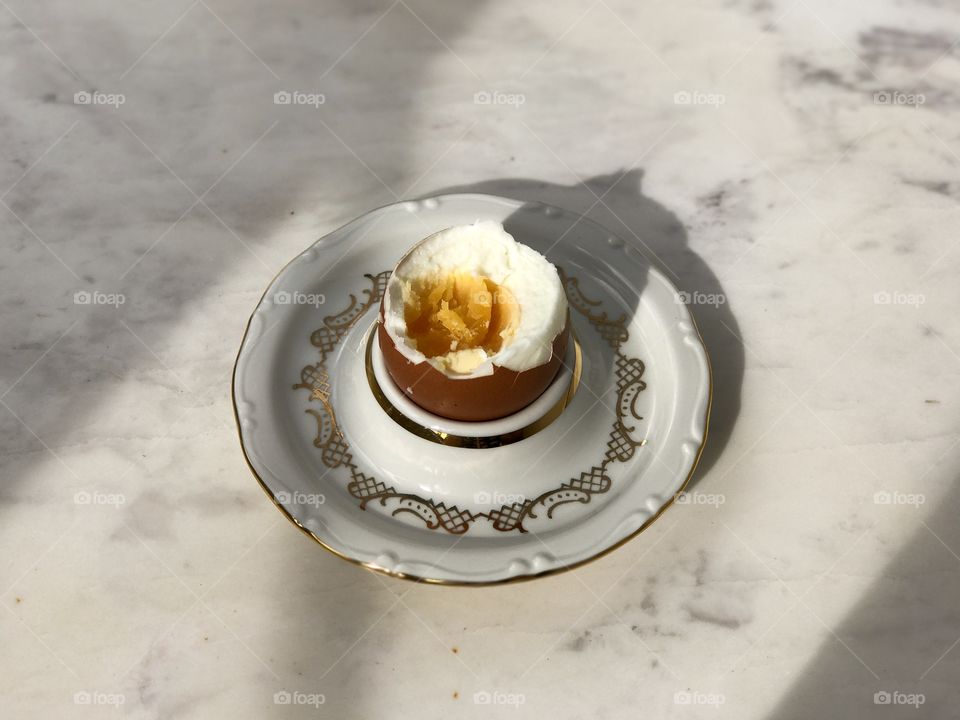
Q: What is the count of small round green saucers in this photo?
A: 0